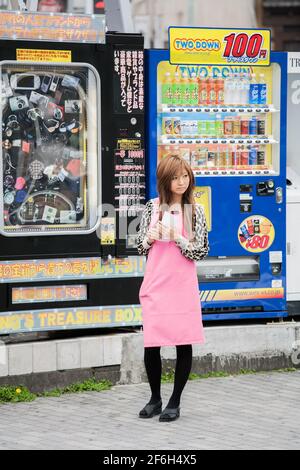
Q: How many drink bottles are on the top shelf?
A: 12